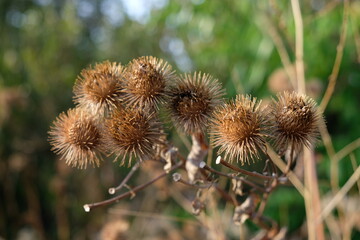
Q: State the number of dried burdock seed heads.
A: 7